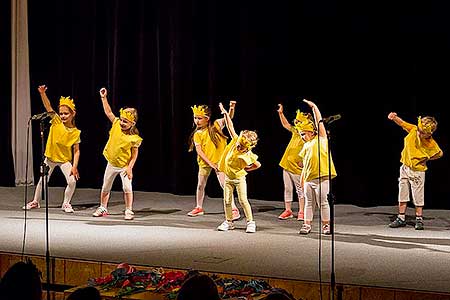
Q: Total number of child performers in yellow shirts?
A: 7